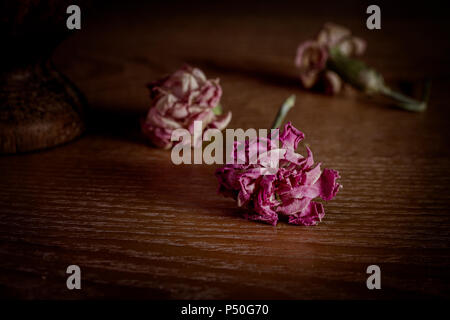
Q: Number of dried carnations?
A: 3